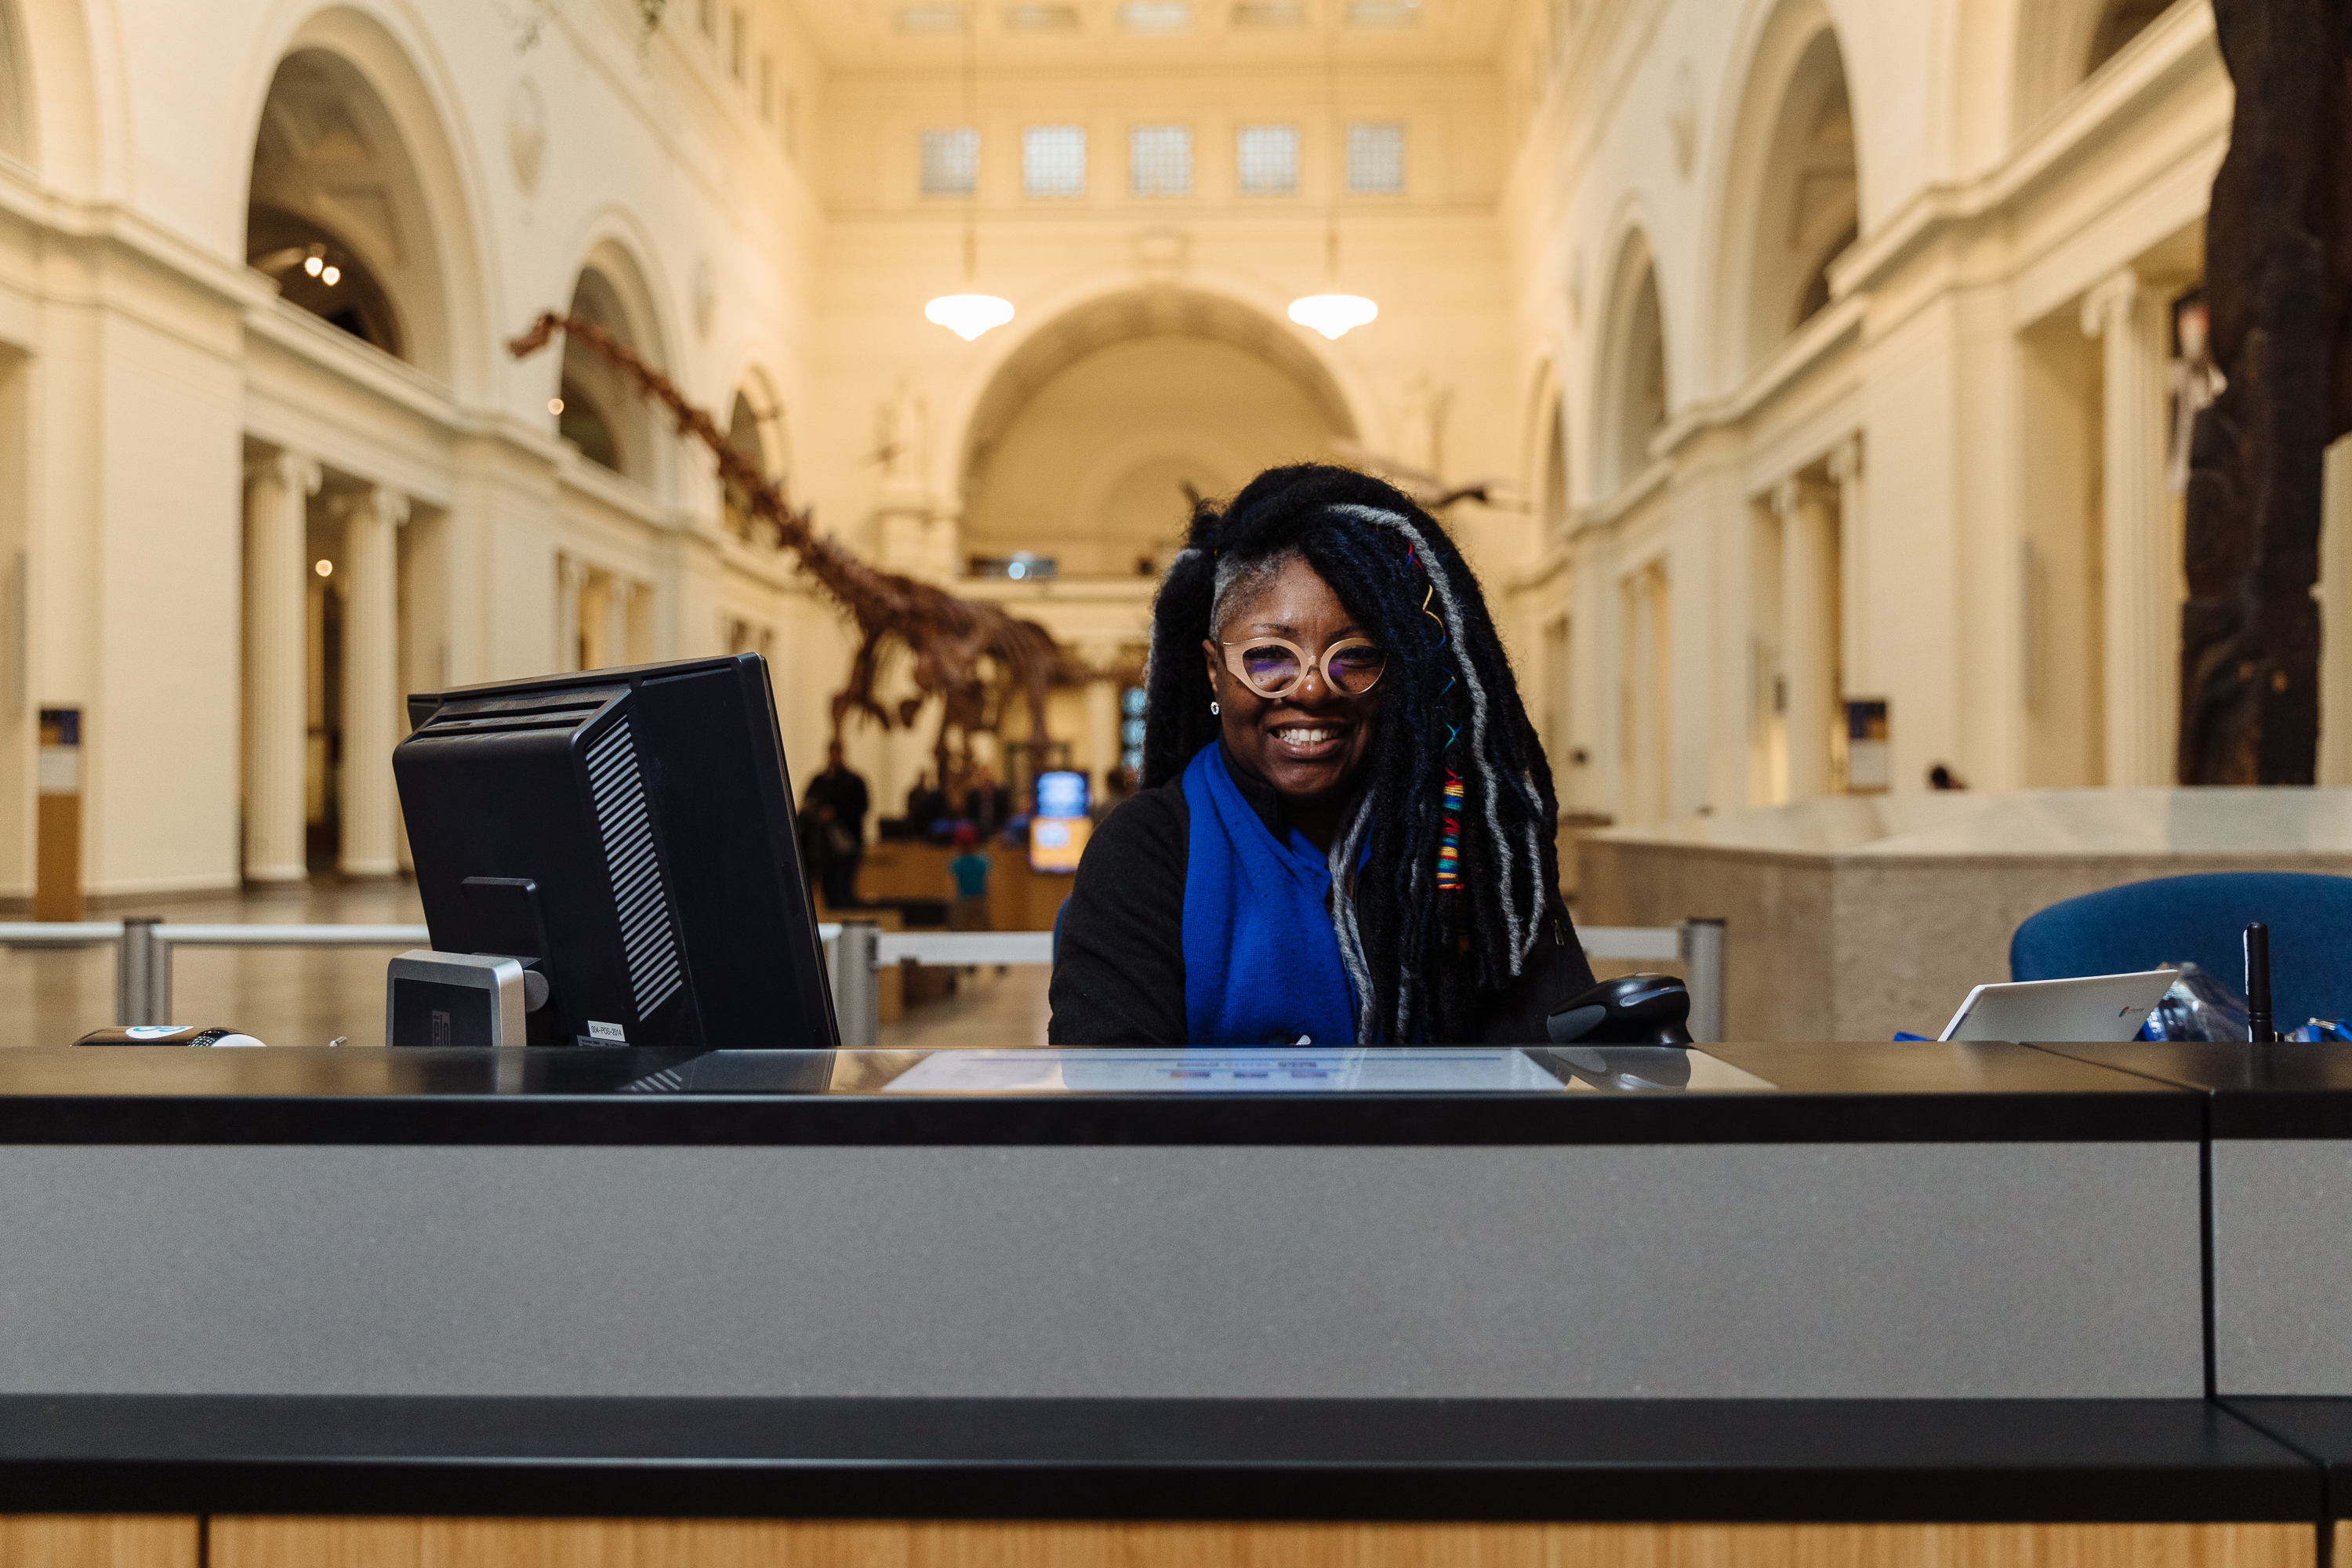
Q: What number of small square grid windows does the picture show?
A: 5